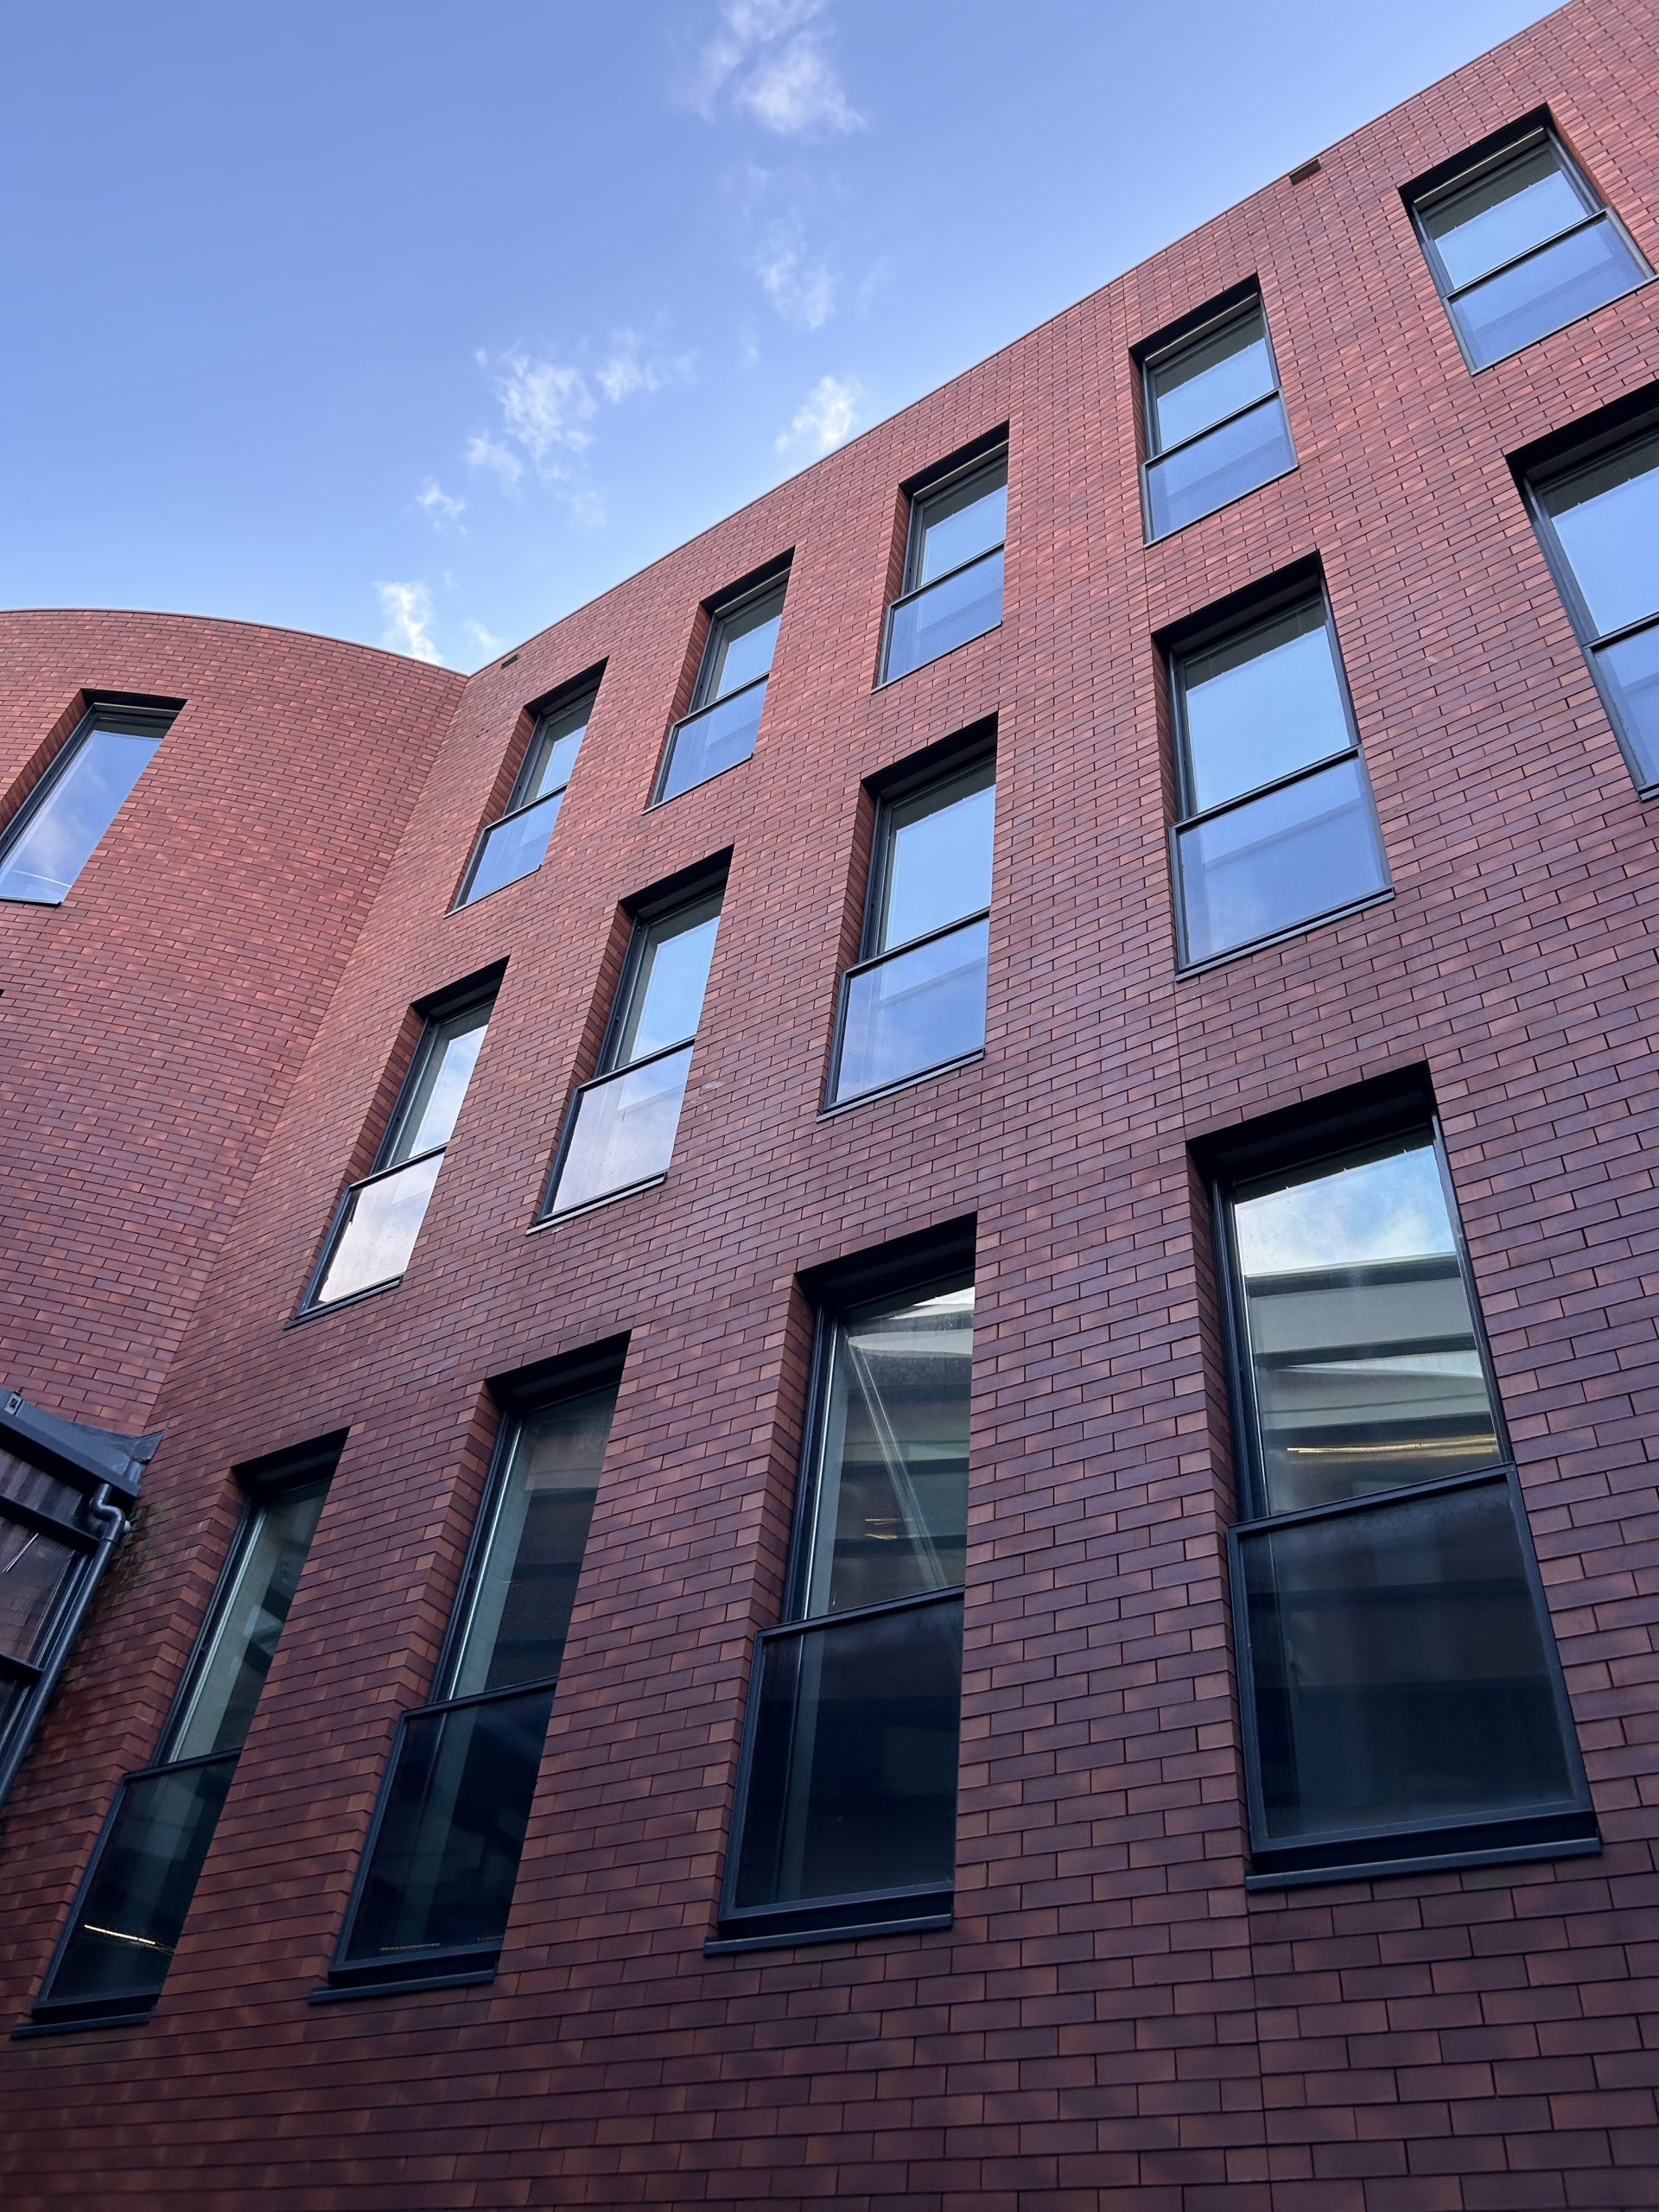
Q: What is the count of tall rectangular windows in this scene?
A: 15